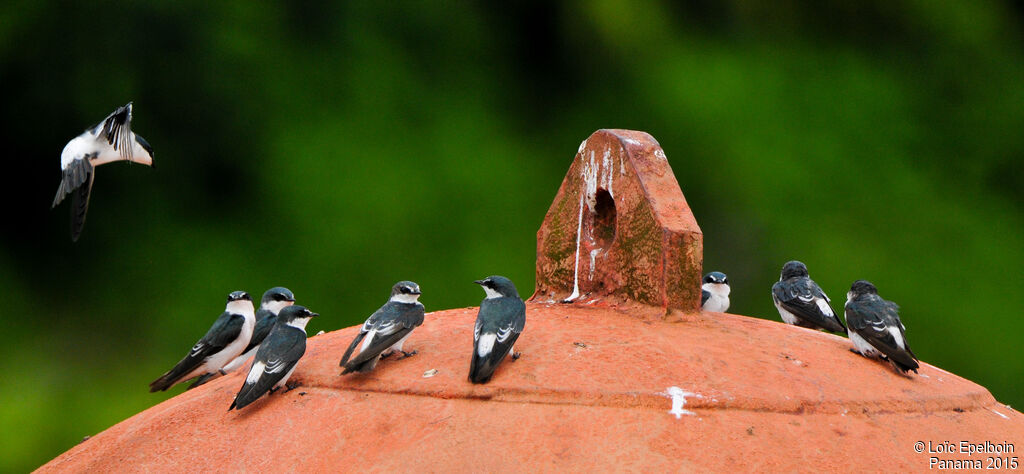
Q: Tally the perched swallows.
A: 8